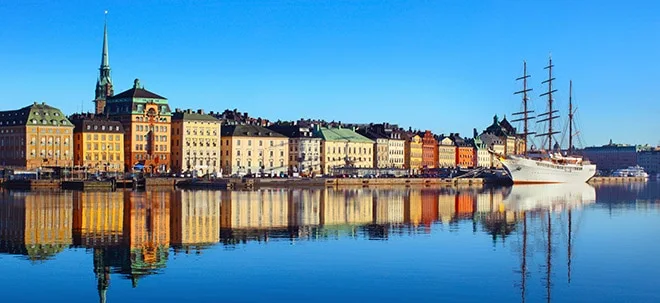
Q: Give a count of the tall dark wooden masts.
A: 3